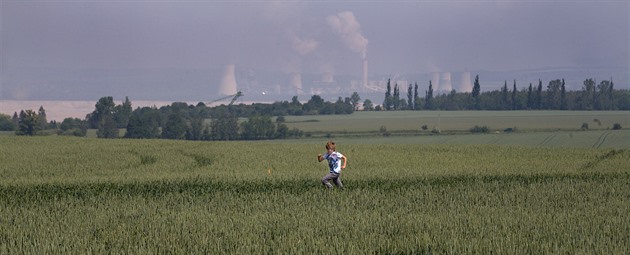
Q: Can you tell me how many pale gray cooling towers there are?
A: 6